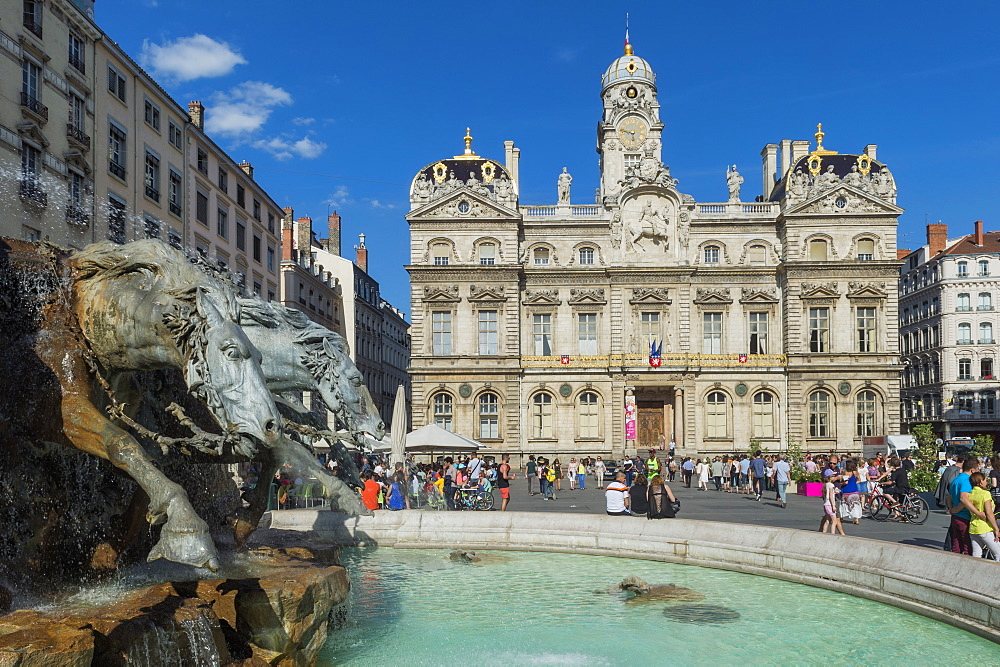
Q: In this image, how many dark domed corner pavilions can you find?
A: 2